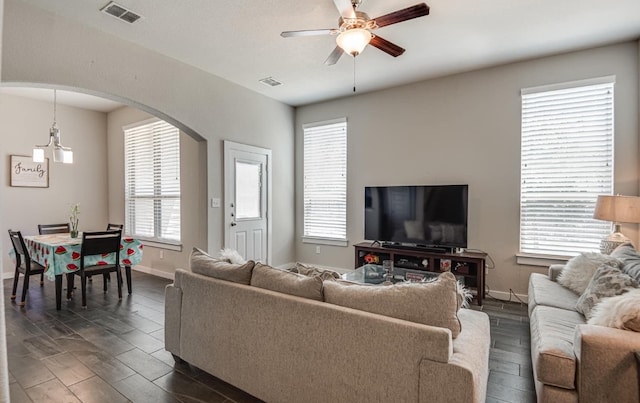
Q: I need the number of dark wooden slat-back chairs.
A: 4